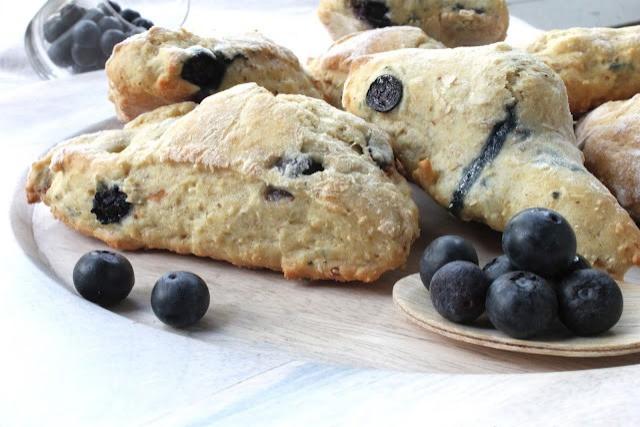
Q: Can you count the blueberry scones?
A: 7